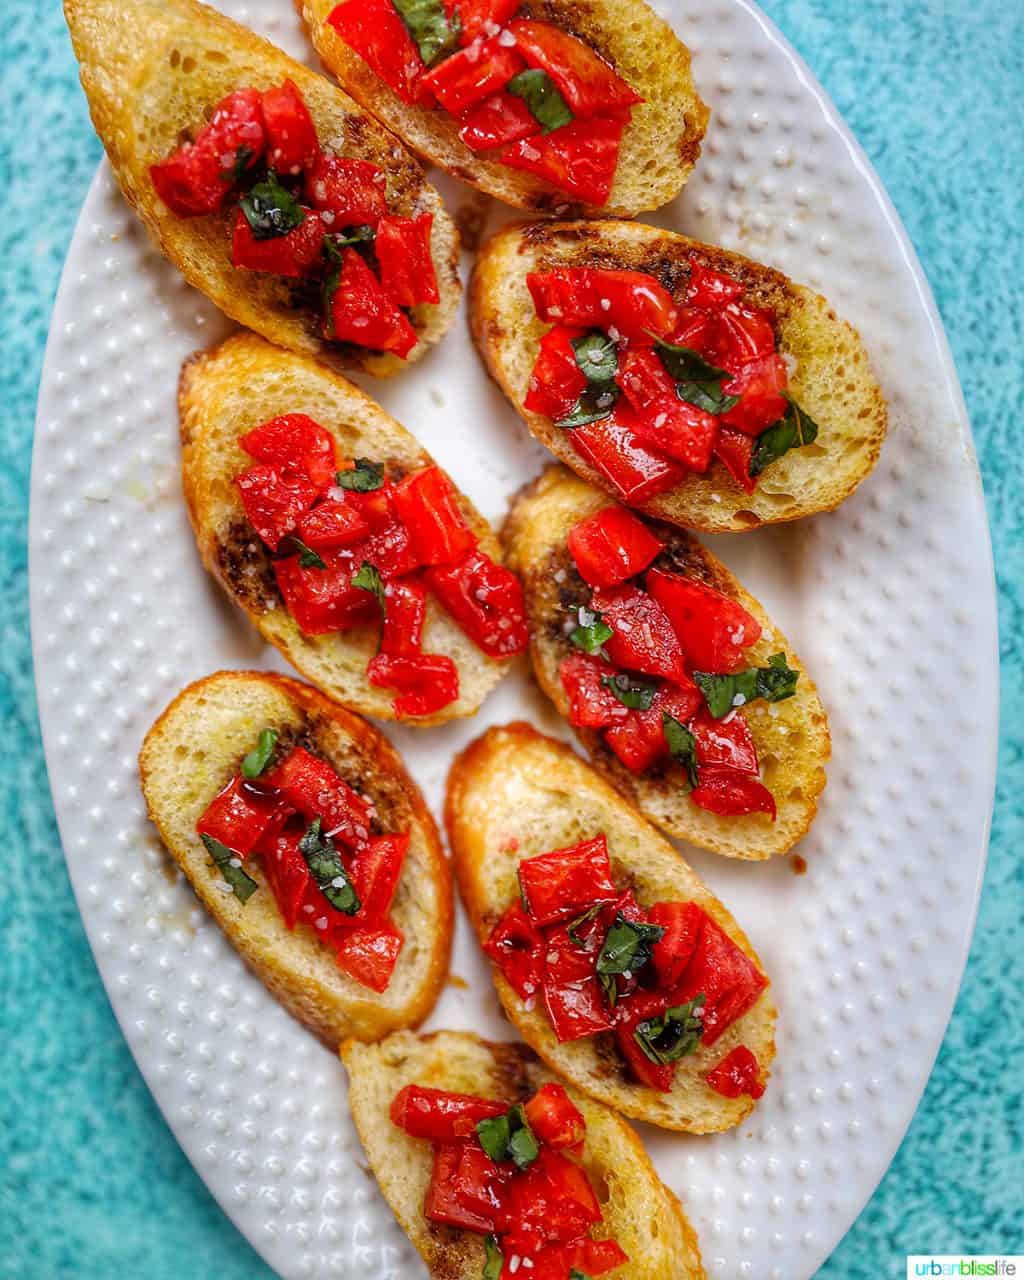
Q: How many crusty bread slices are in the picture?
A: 8